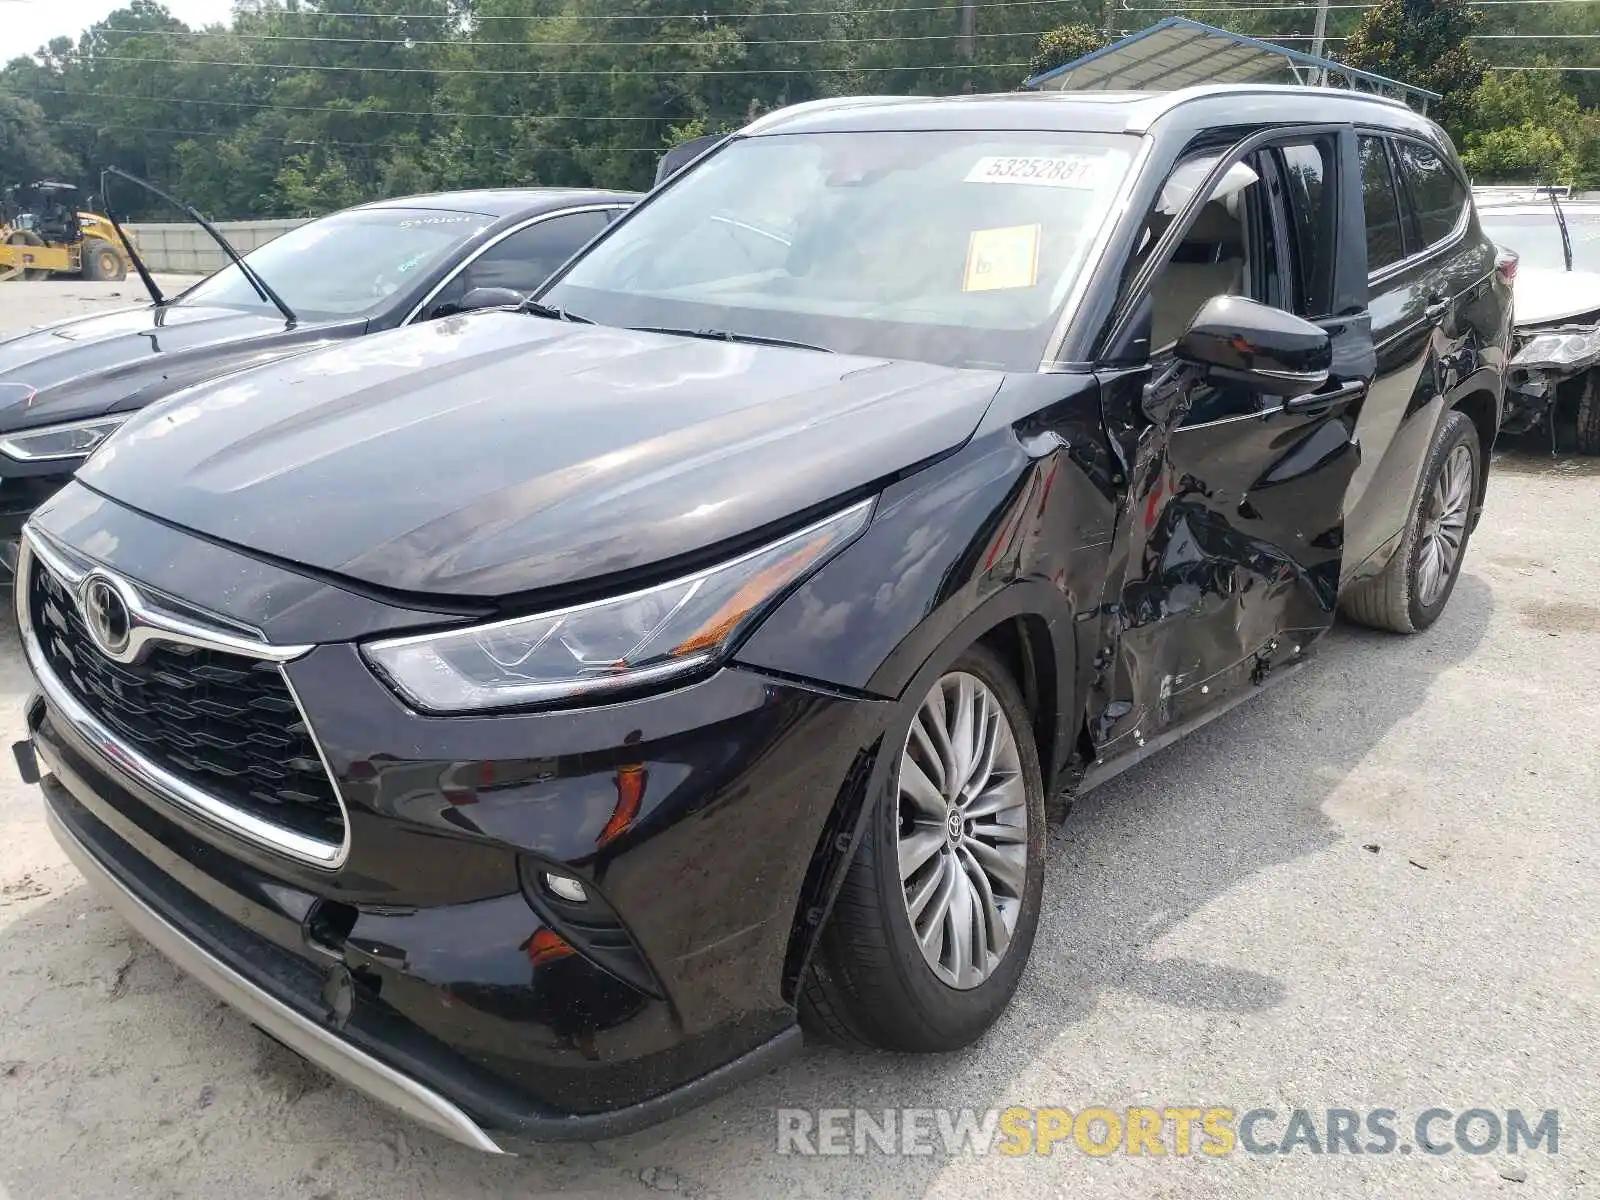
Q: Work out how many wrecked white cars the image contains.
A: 1